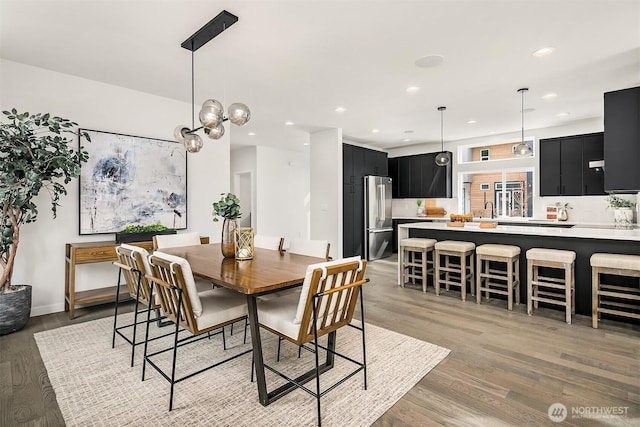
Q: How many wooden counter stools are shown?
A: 5